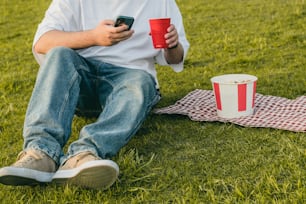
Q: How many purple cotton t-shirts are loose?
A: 0